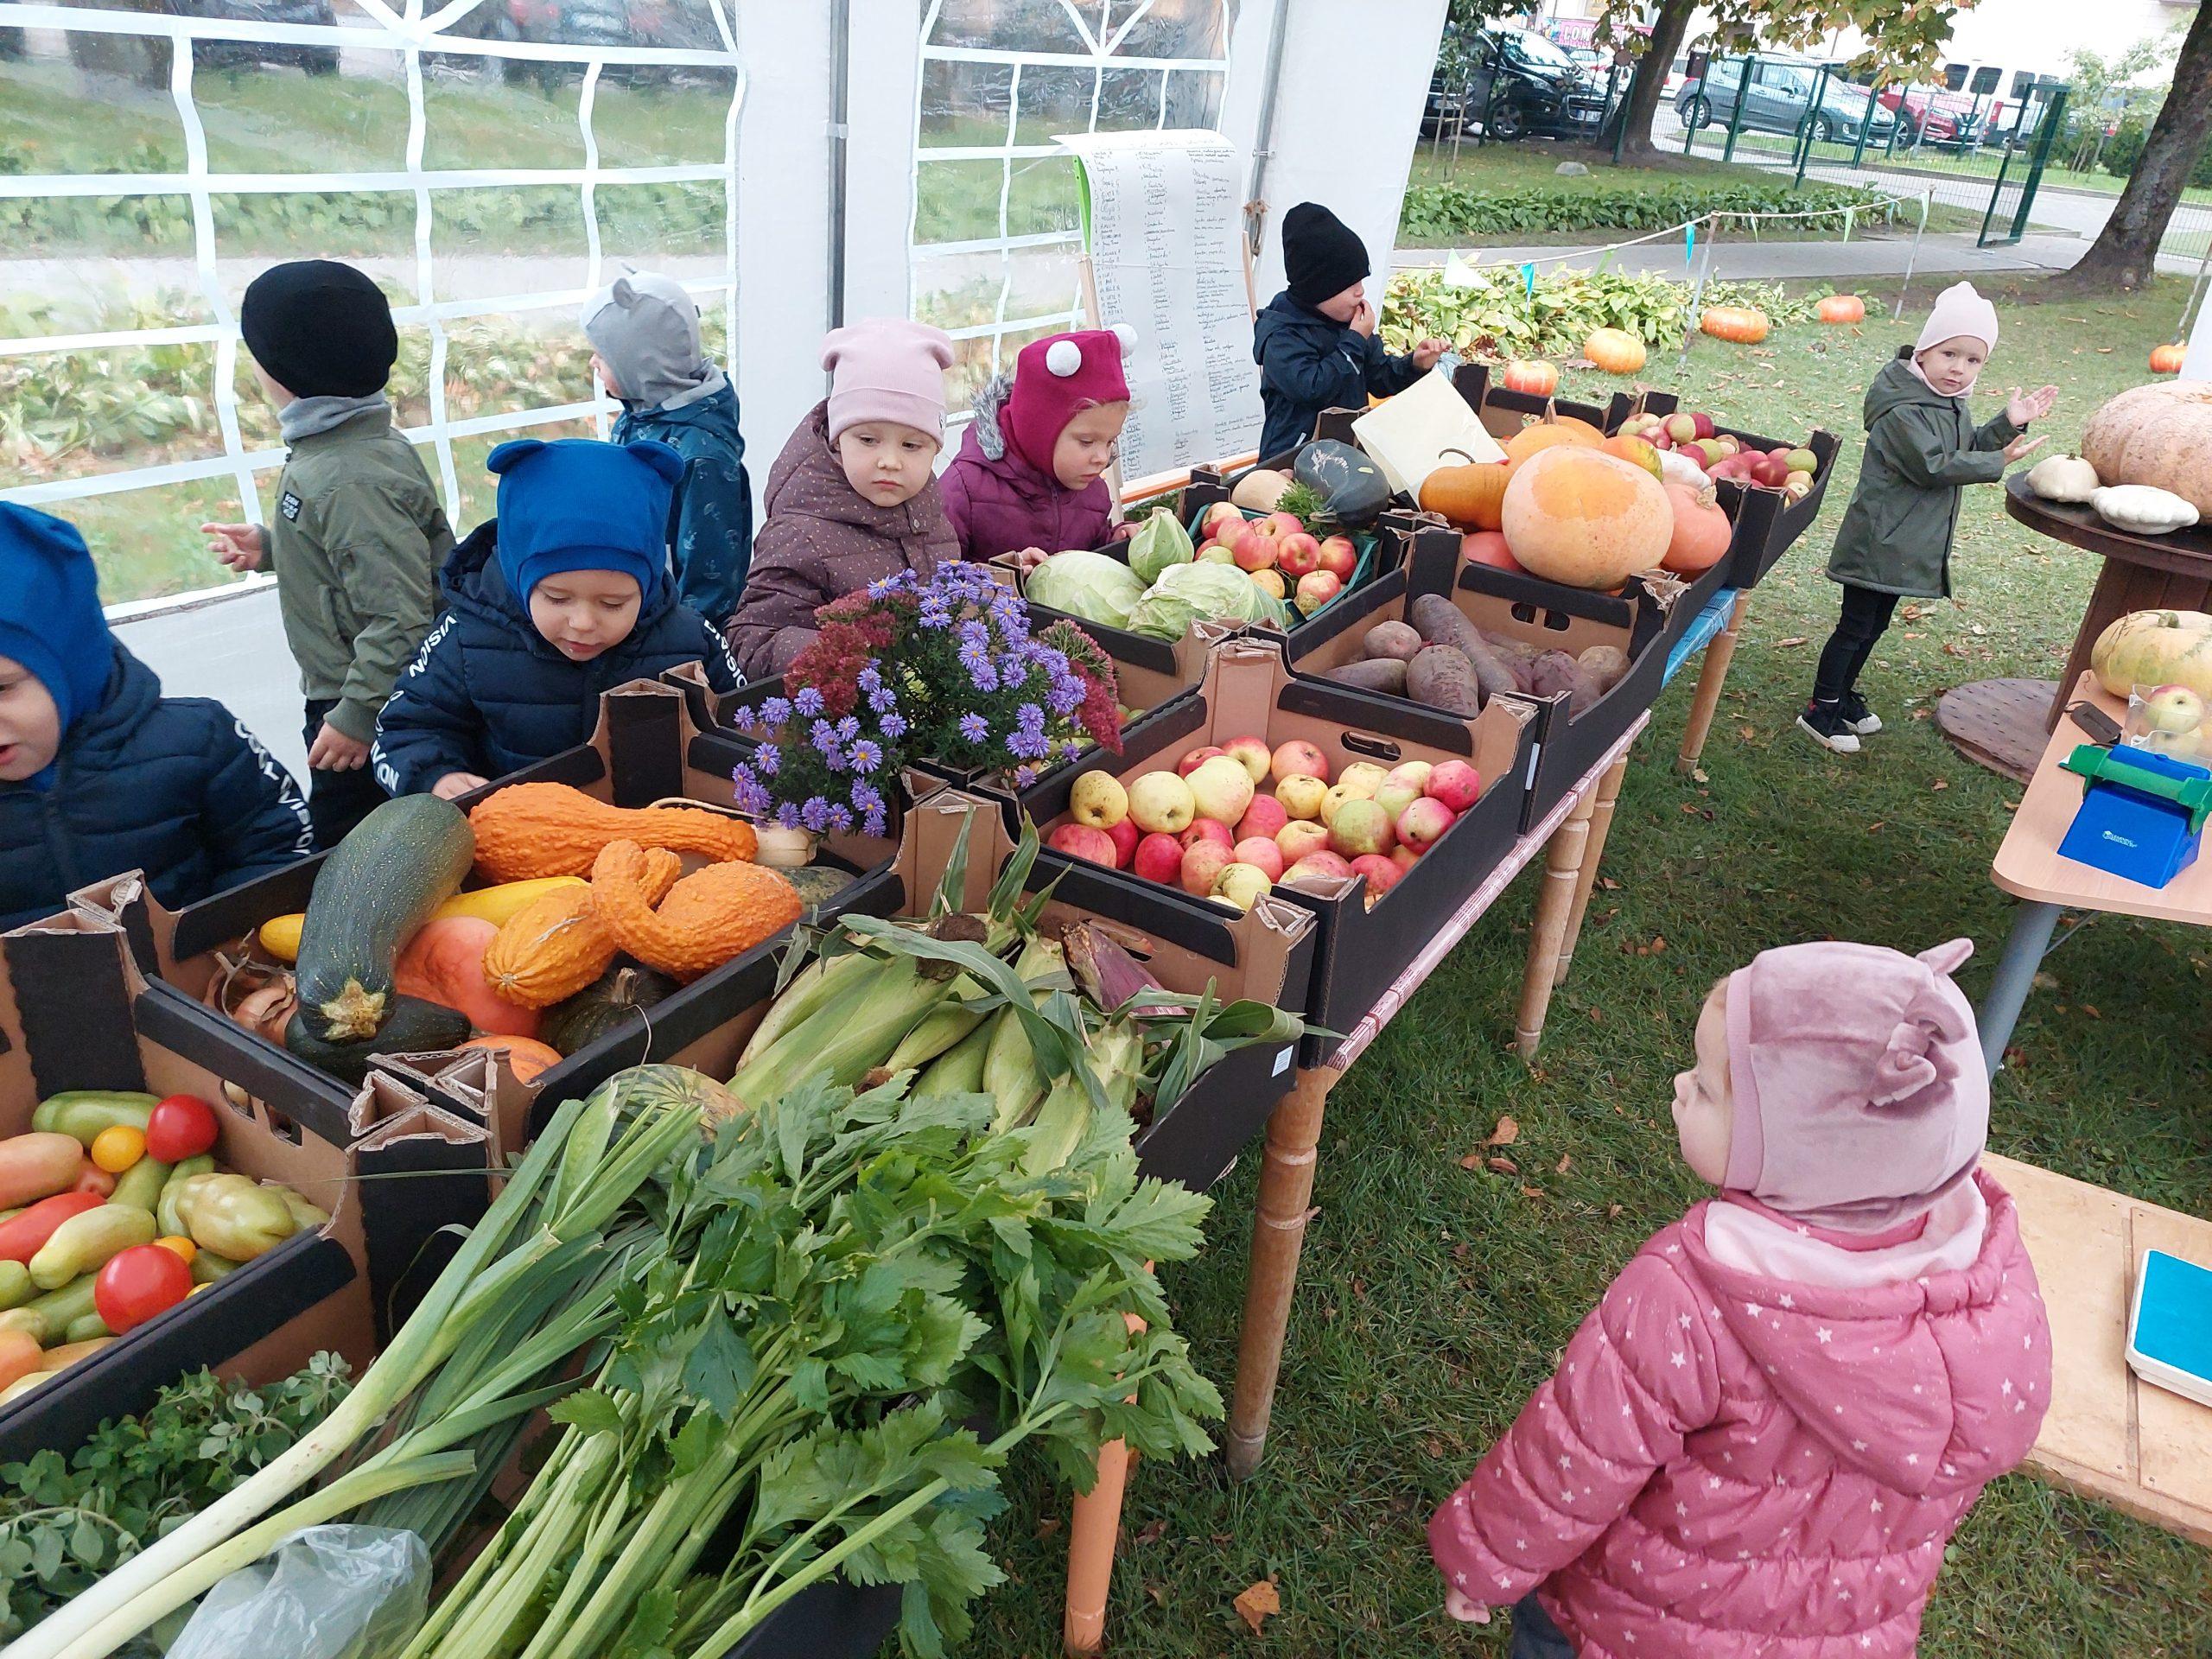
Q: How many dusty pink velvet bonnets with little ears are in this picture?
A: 1